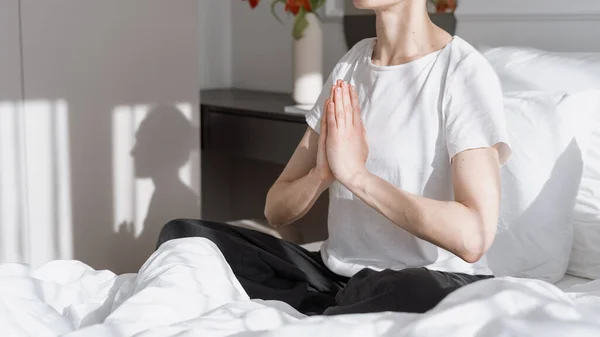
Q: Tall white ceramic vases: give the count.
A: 1